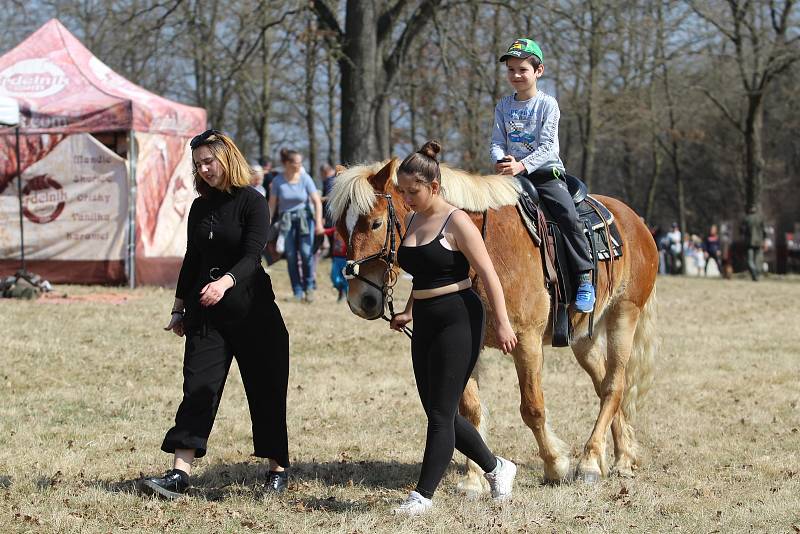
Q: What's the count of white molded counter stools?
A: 0